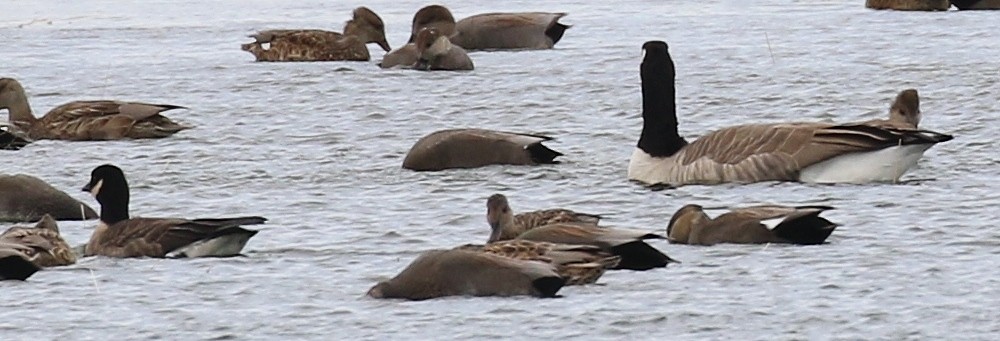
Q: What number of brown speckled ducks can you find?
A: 5